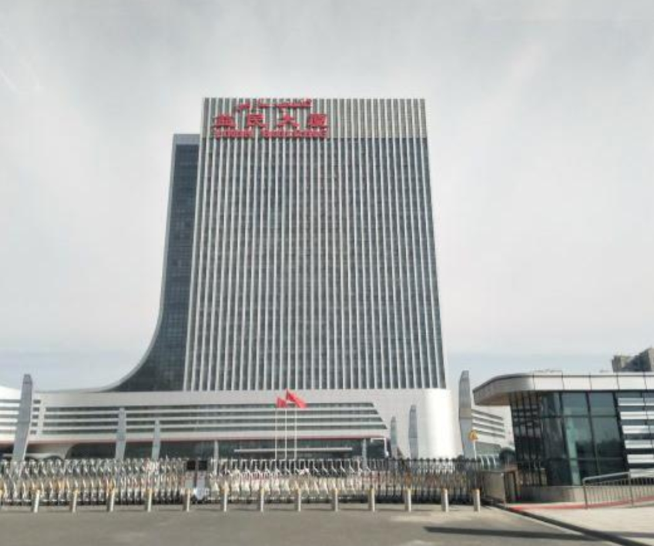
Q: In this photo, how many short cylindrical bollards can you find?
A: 13